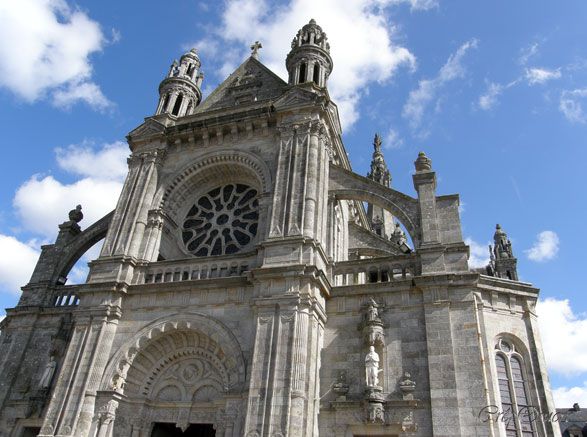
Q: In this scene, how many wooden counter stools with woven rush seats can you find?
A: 0